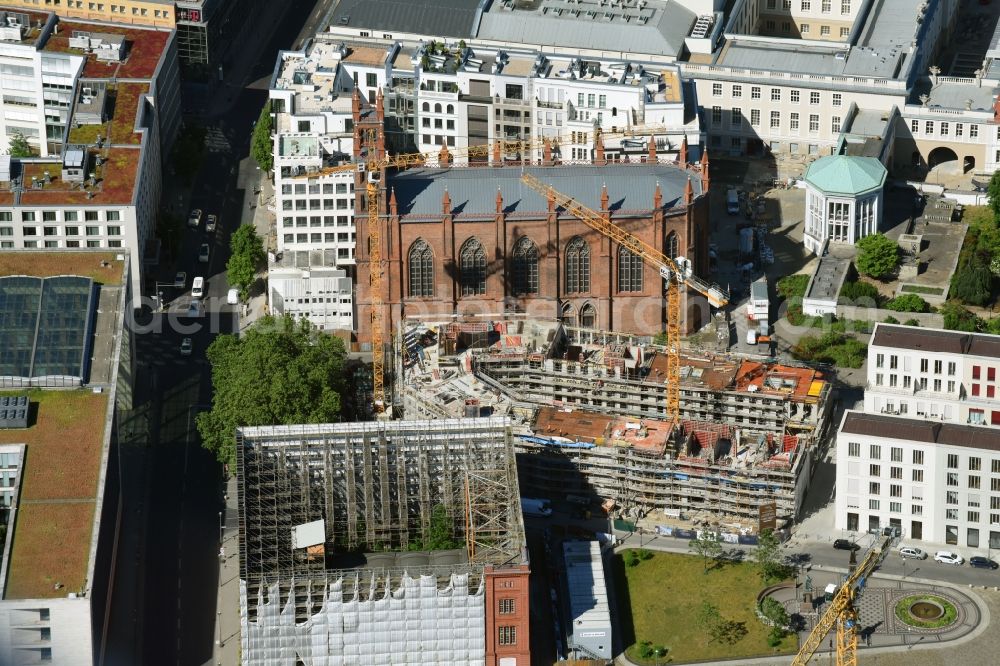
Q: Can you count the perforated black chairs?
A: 0